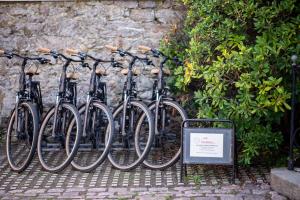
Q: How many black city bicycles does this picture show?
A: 5